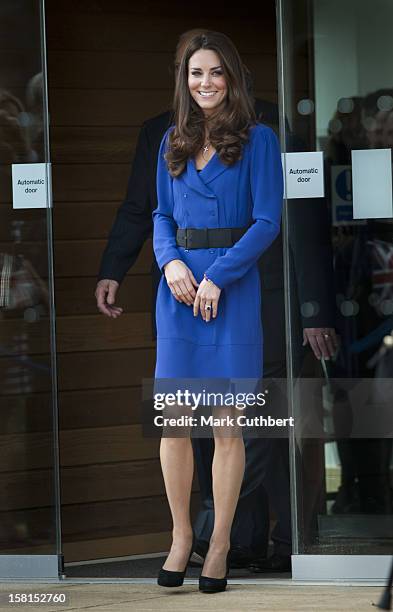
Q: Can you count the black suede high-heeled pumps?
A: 2